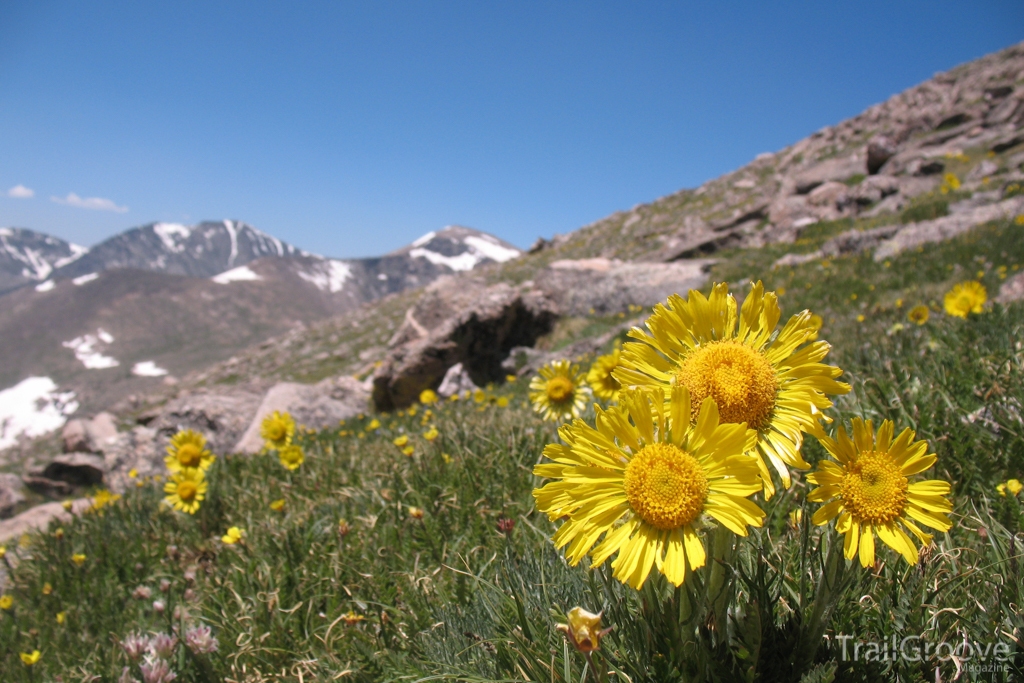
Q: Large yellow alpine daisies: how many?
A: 3